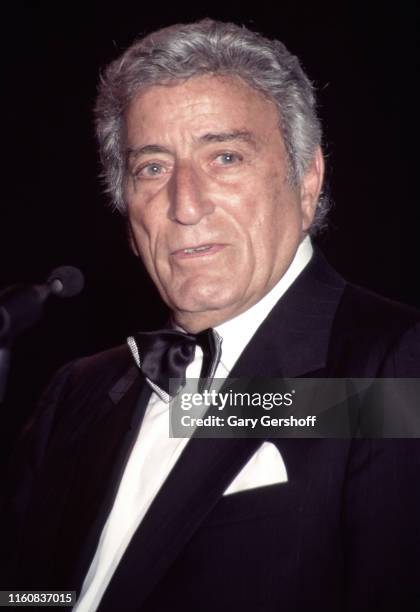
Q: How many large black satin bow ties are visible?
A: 1